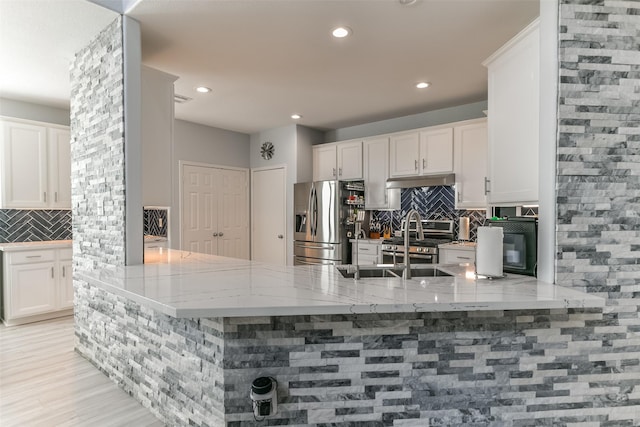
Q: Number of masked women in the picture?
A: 0